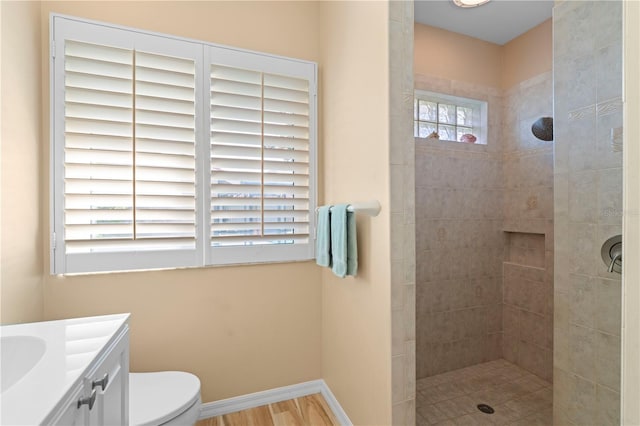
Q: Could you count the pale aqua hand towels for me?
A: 2